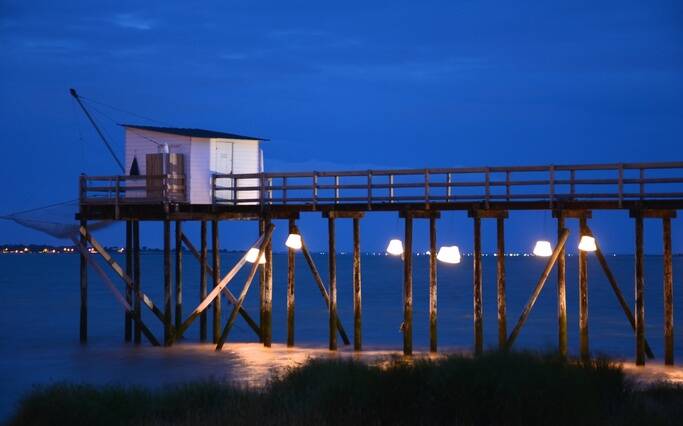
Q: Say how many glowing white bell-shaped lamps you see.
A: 6